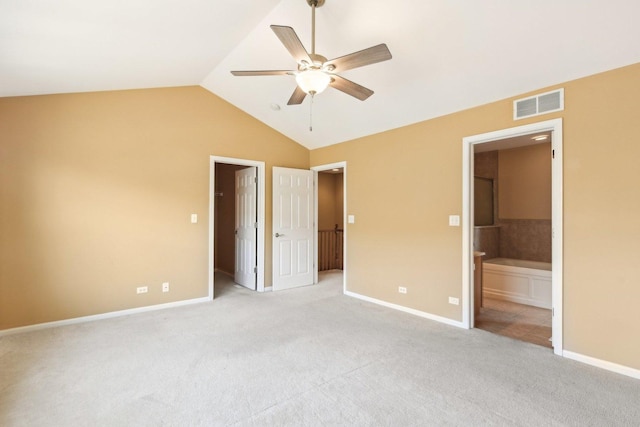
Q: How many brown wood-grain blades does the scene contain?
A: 5